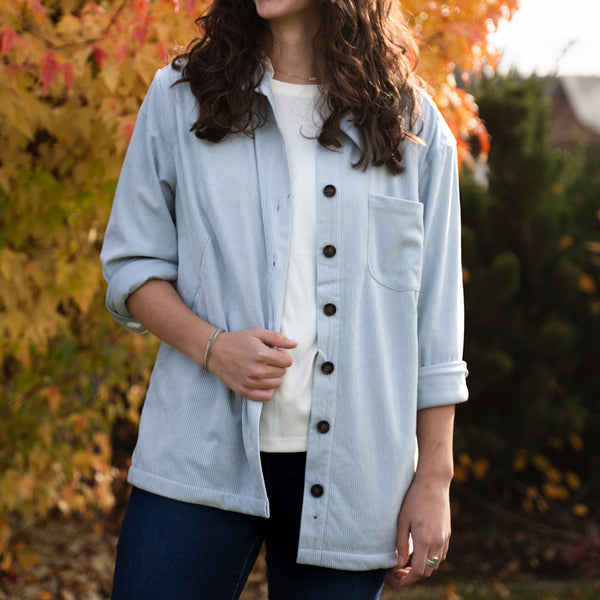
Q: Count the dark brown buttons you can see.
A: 6